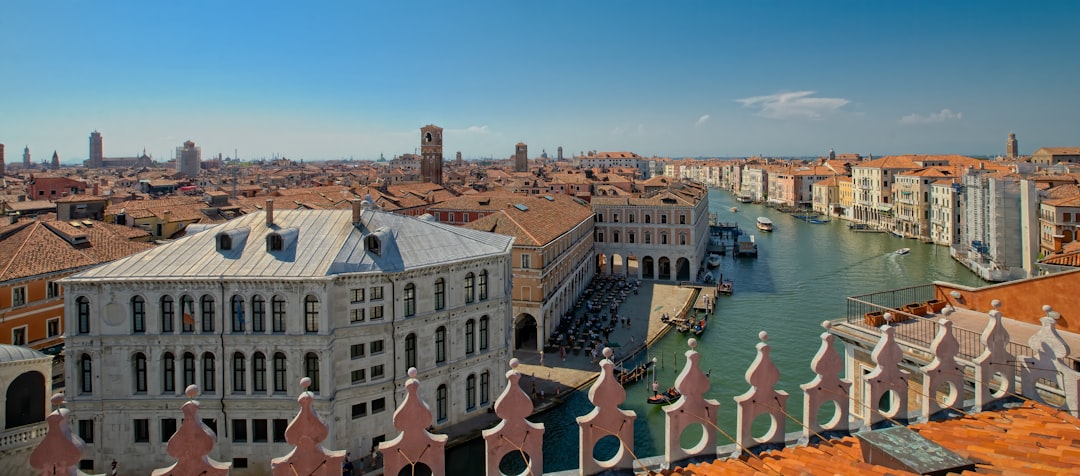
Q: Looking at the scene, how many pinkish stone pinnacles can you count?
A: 13